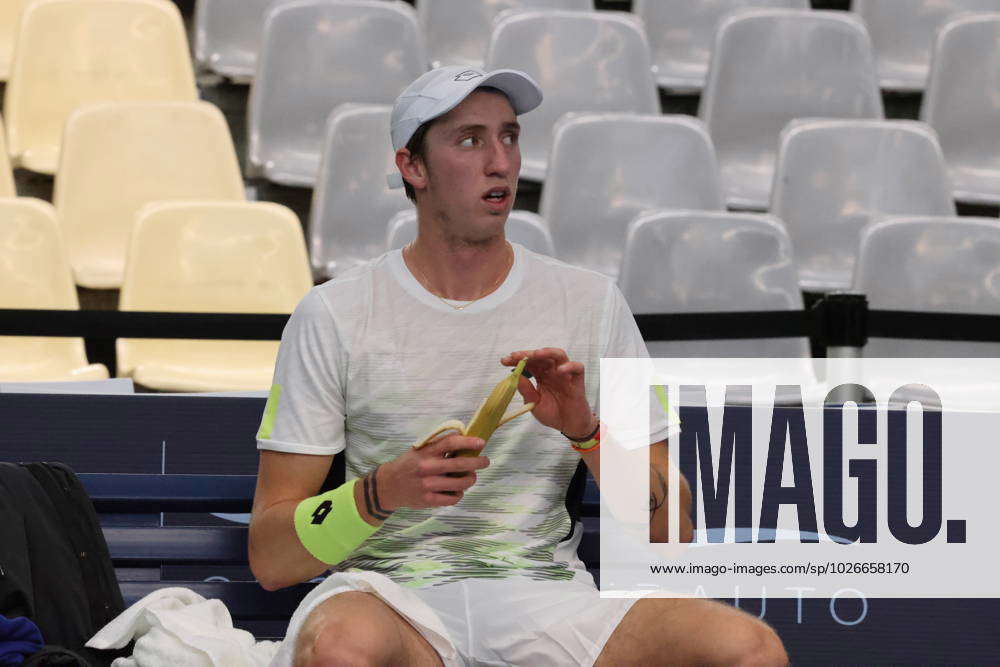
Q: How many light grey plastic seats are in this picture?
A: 14